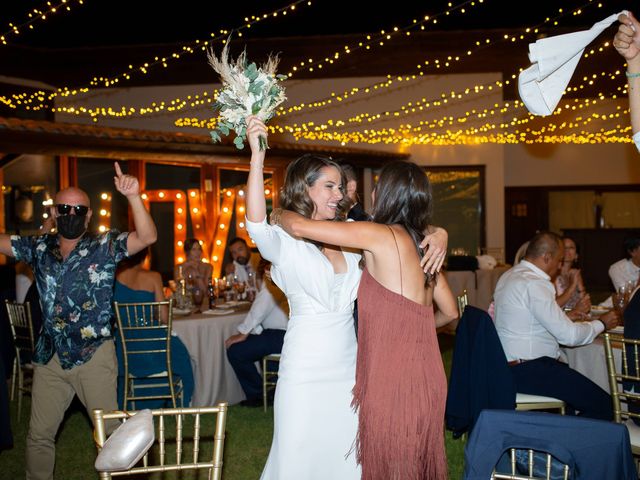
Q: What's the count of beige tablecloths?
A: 3